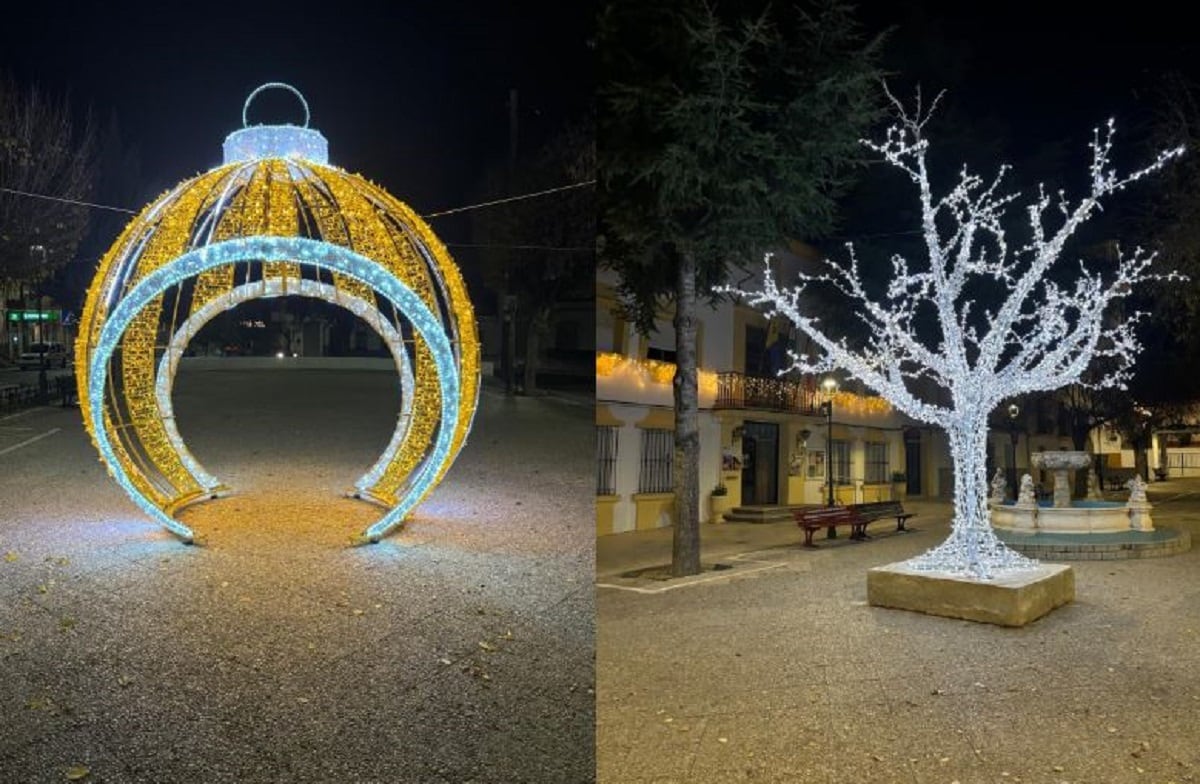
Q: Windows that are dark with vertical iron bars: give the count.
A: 4